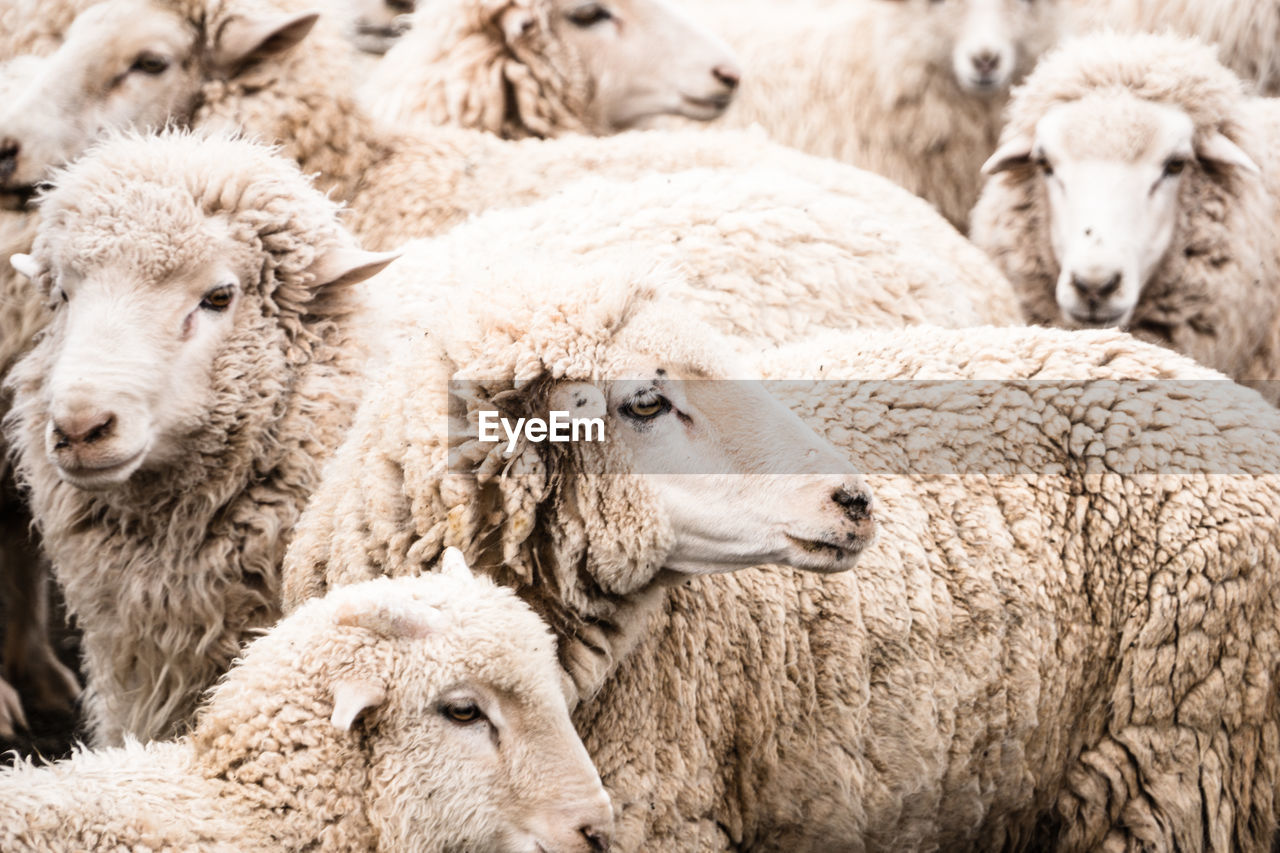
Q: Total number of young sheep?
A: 1